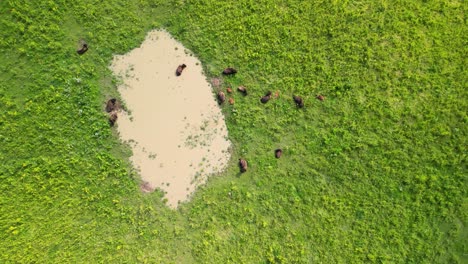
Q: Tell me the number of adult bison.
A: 11